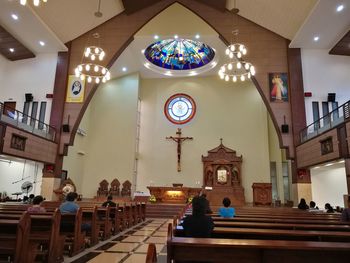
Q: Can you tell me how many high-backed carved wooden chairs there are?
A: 3